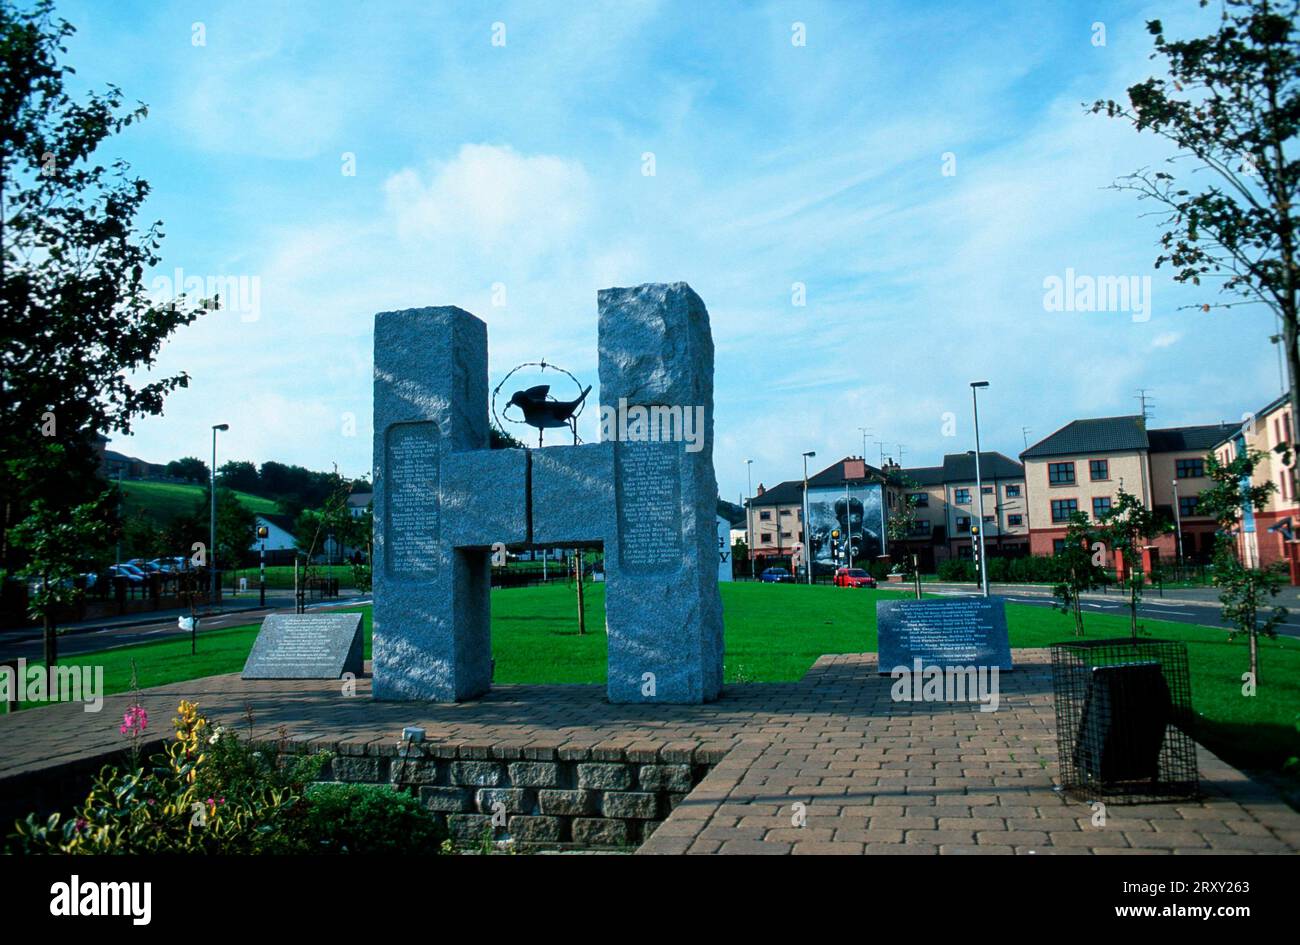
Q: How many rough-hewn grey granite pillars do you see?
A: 2